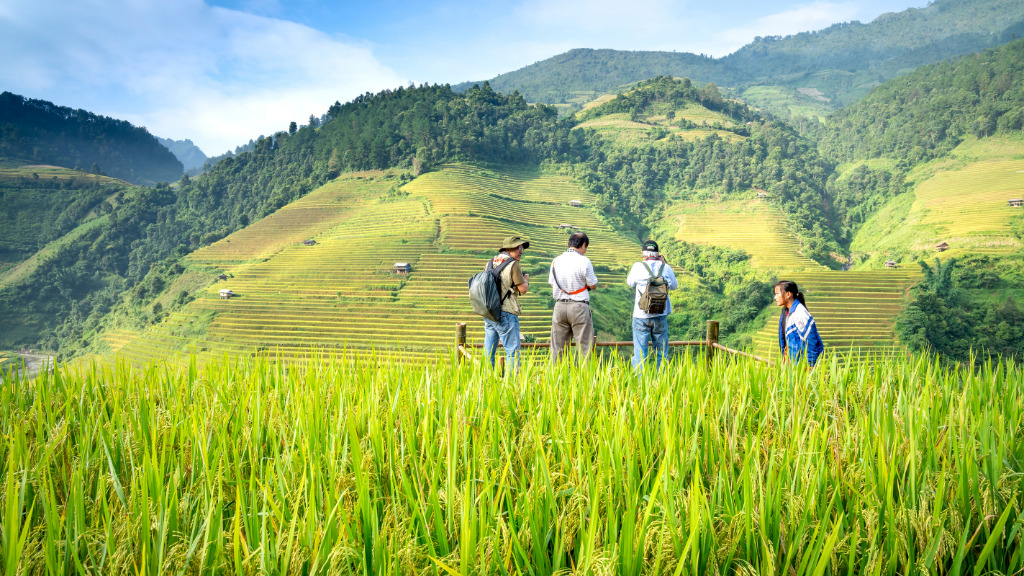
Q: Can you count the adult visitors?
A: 3